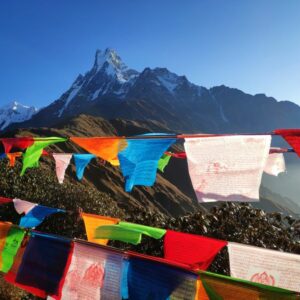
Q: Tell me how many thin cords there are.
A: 4